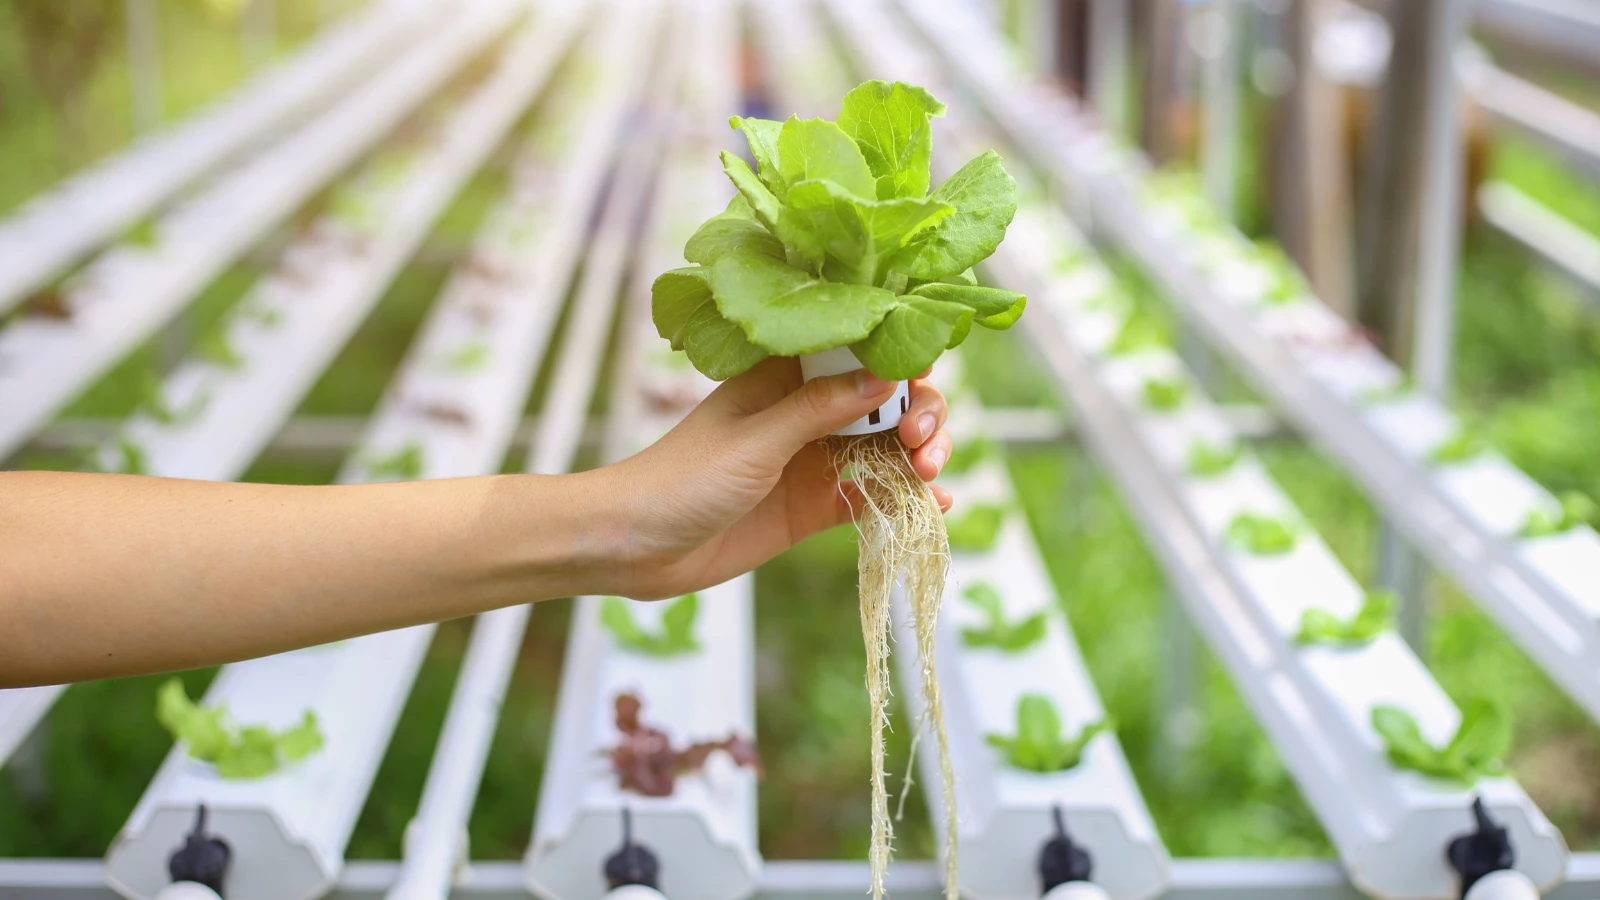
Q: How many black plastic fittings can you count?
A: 4